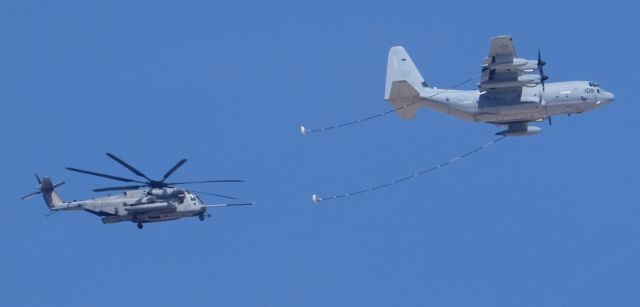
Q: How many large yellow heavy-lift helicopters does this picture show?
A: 0